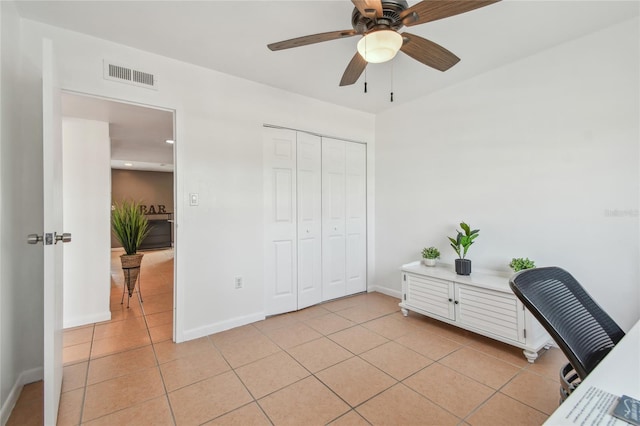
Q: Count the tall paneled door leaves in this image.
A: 4